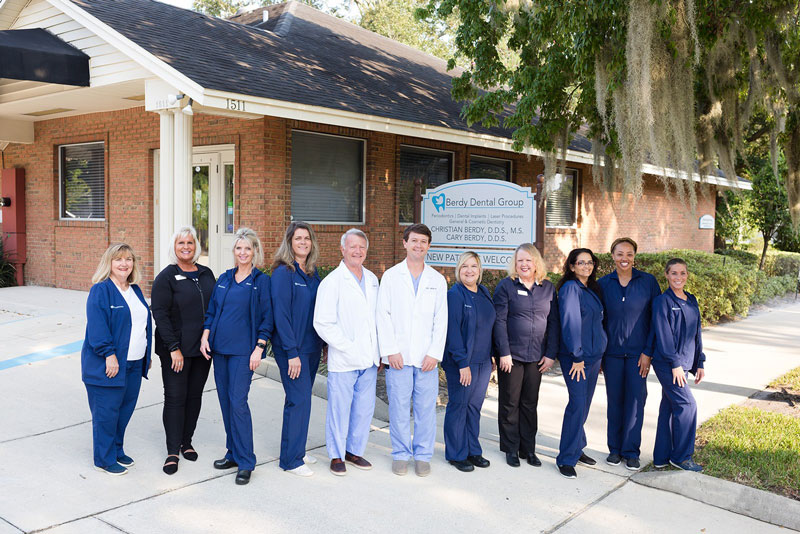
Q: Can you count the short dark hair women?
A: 2